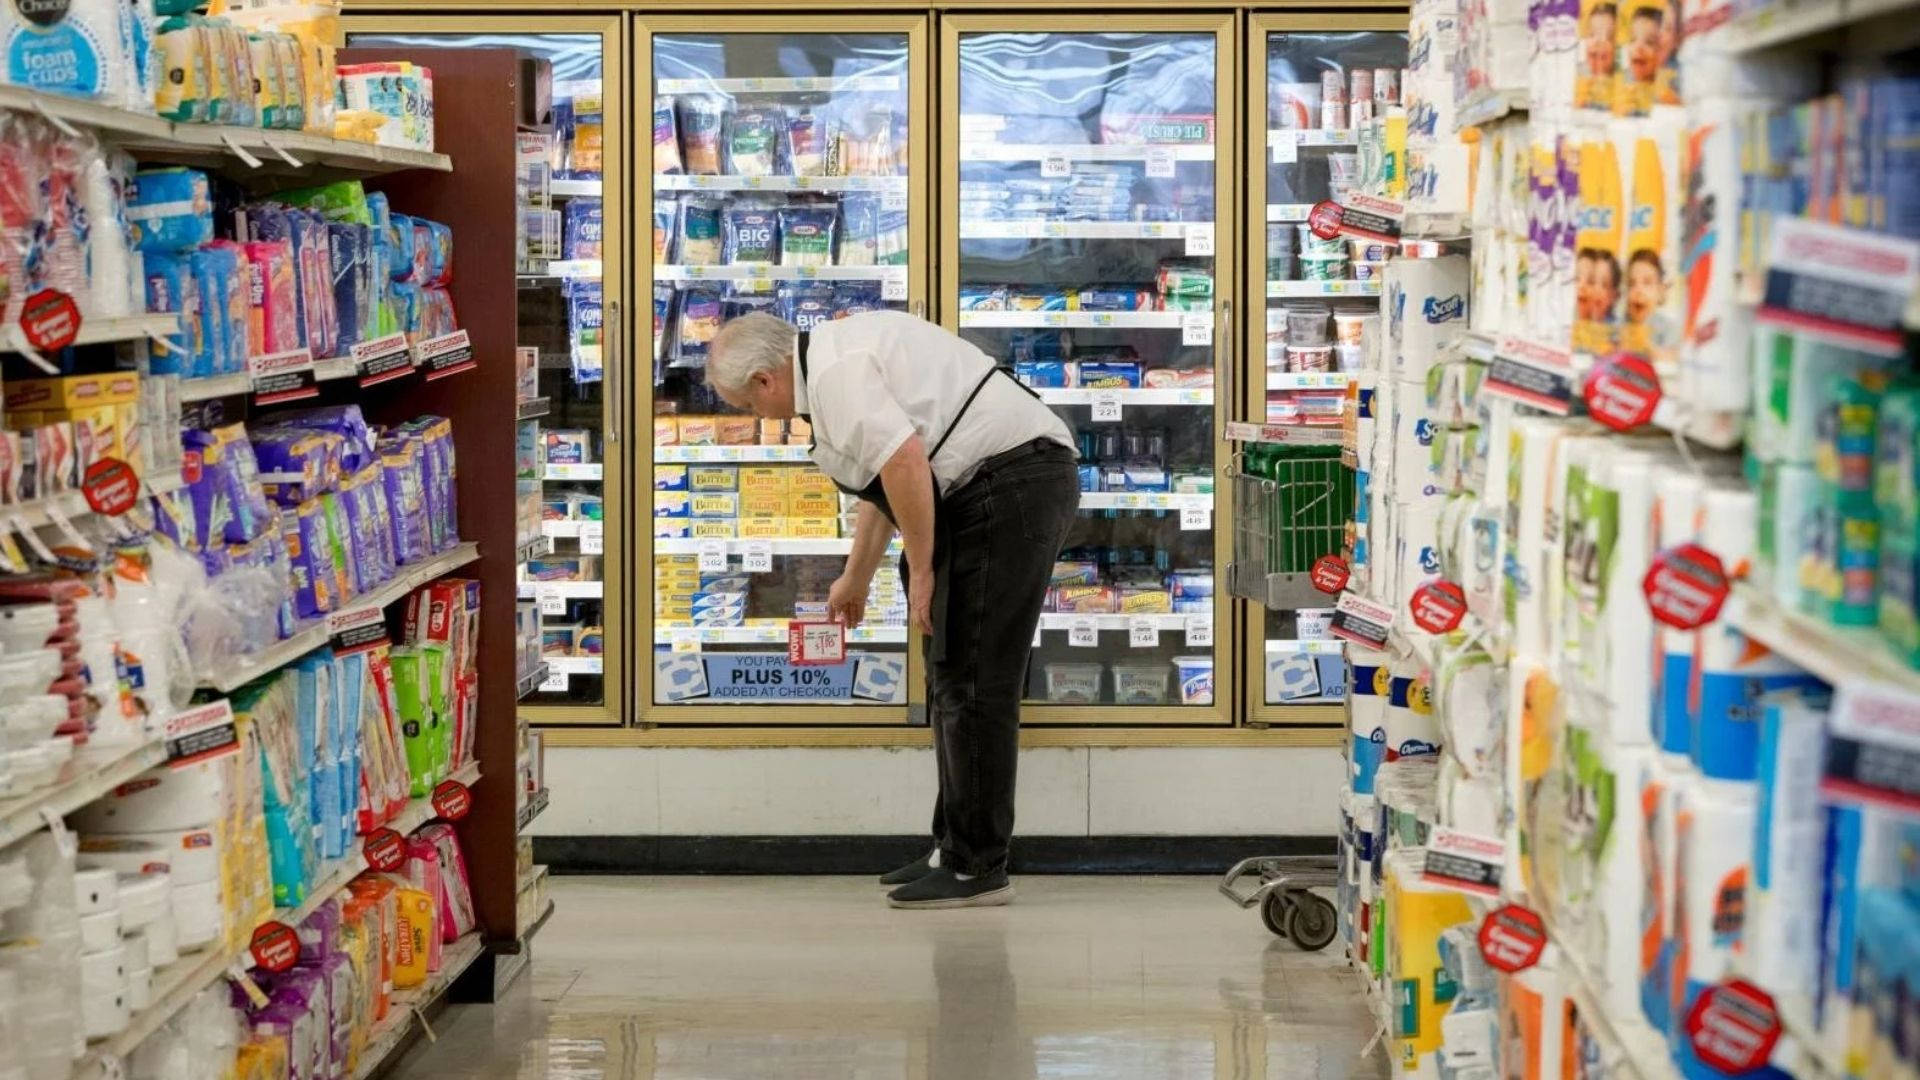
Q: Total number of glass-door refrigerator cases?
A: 4